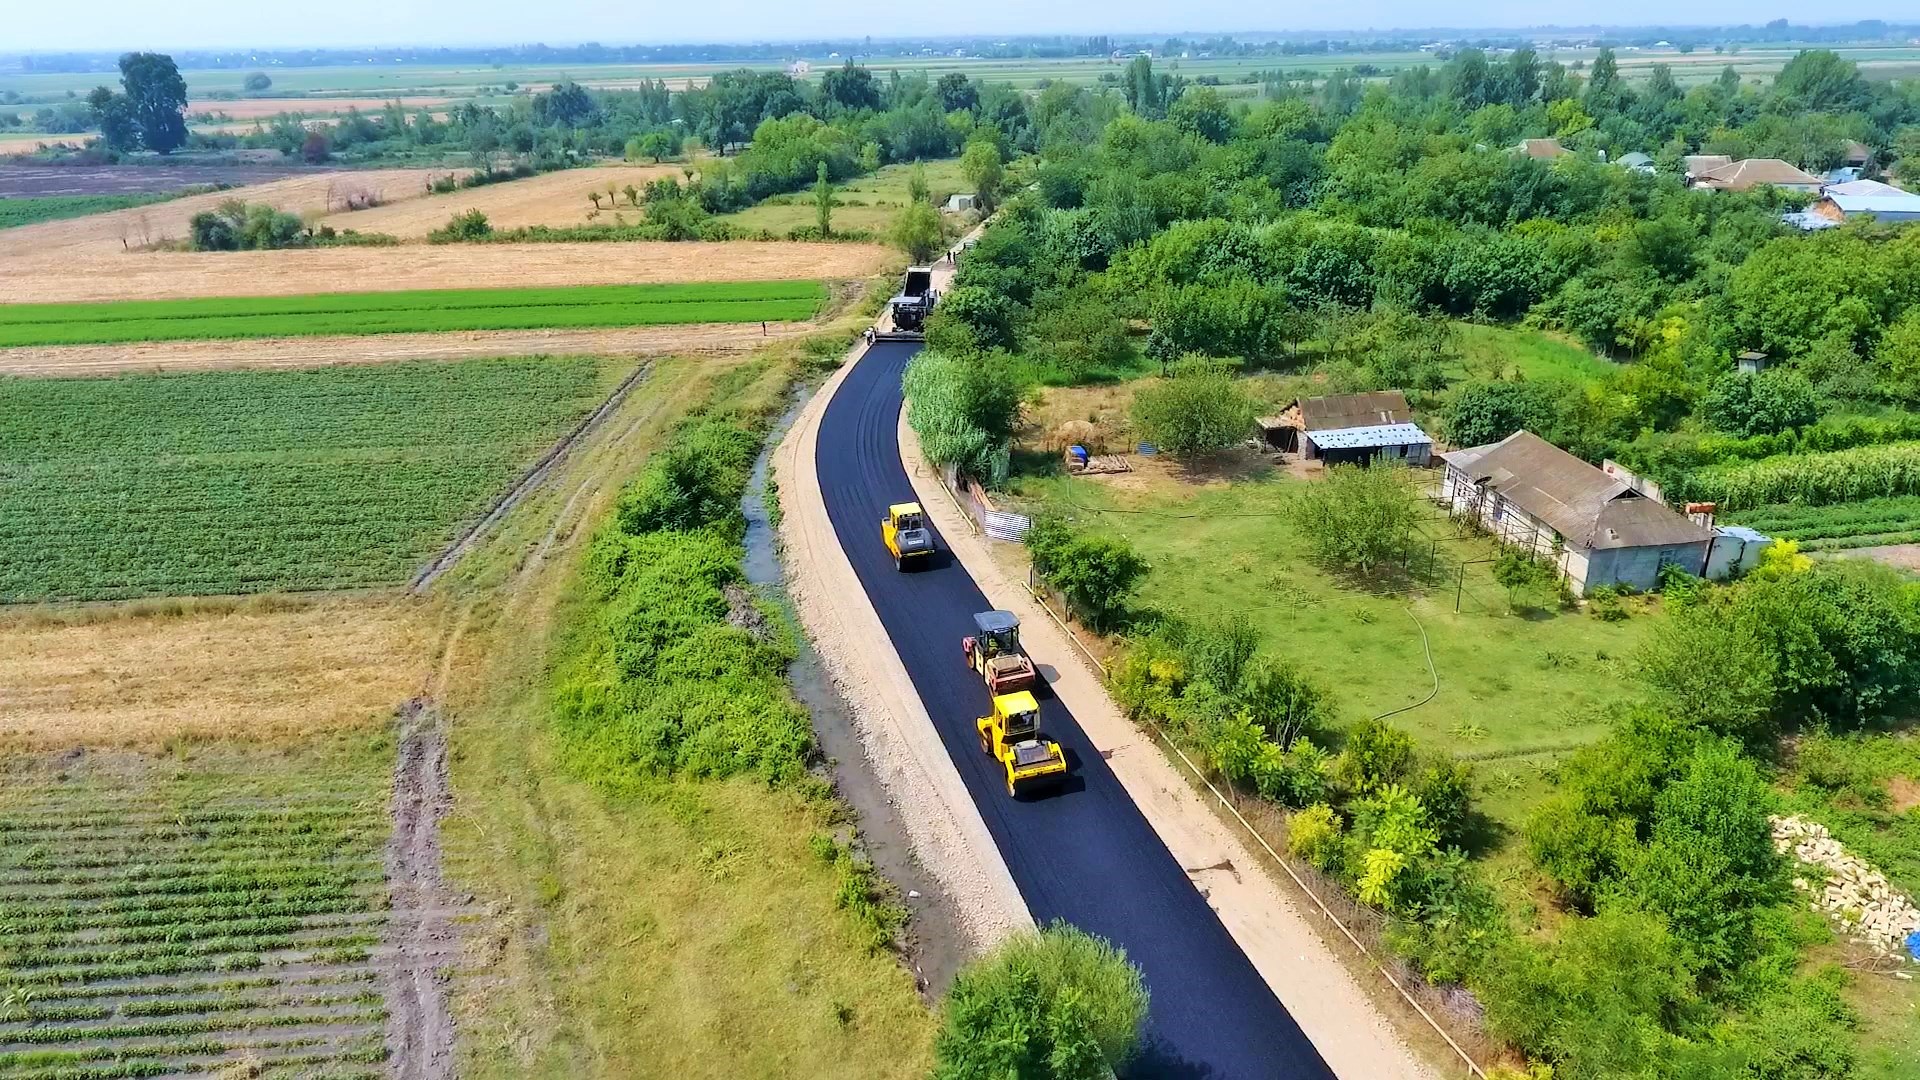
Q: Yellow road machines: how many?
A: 2